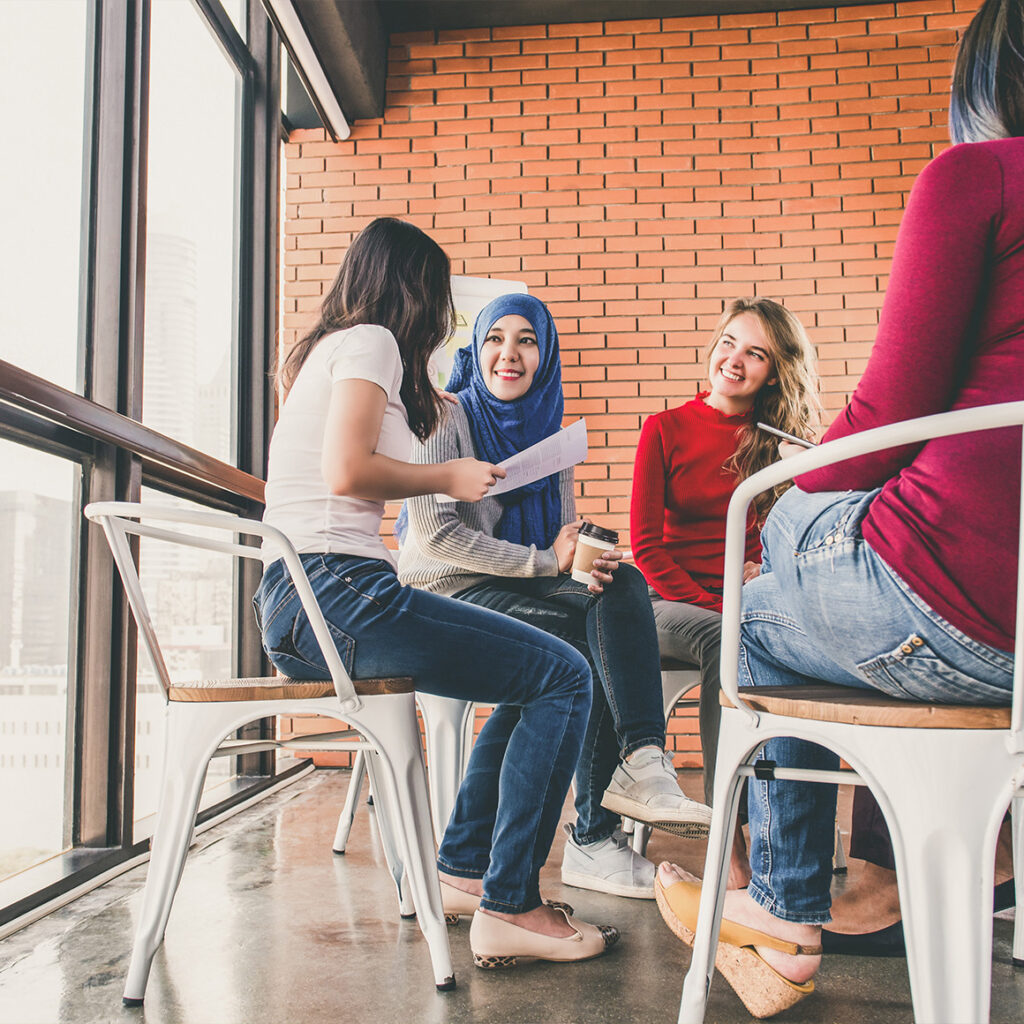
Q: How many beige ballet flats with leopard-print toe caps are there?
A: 2